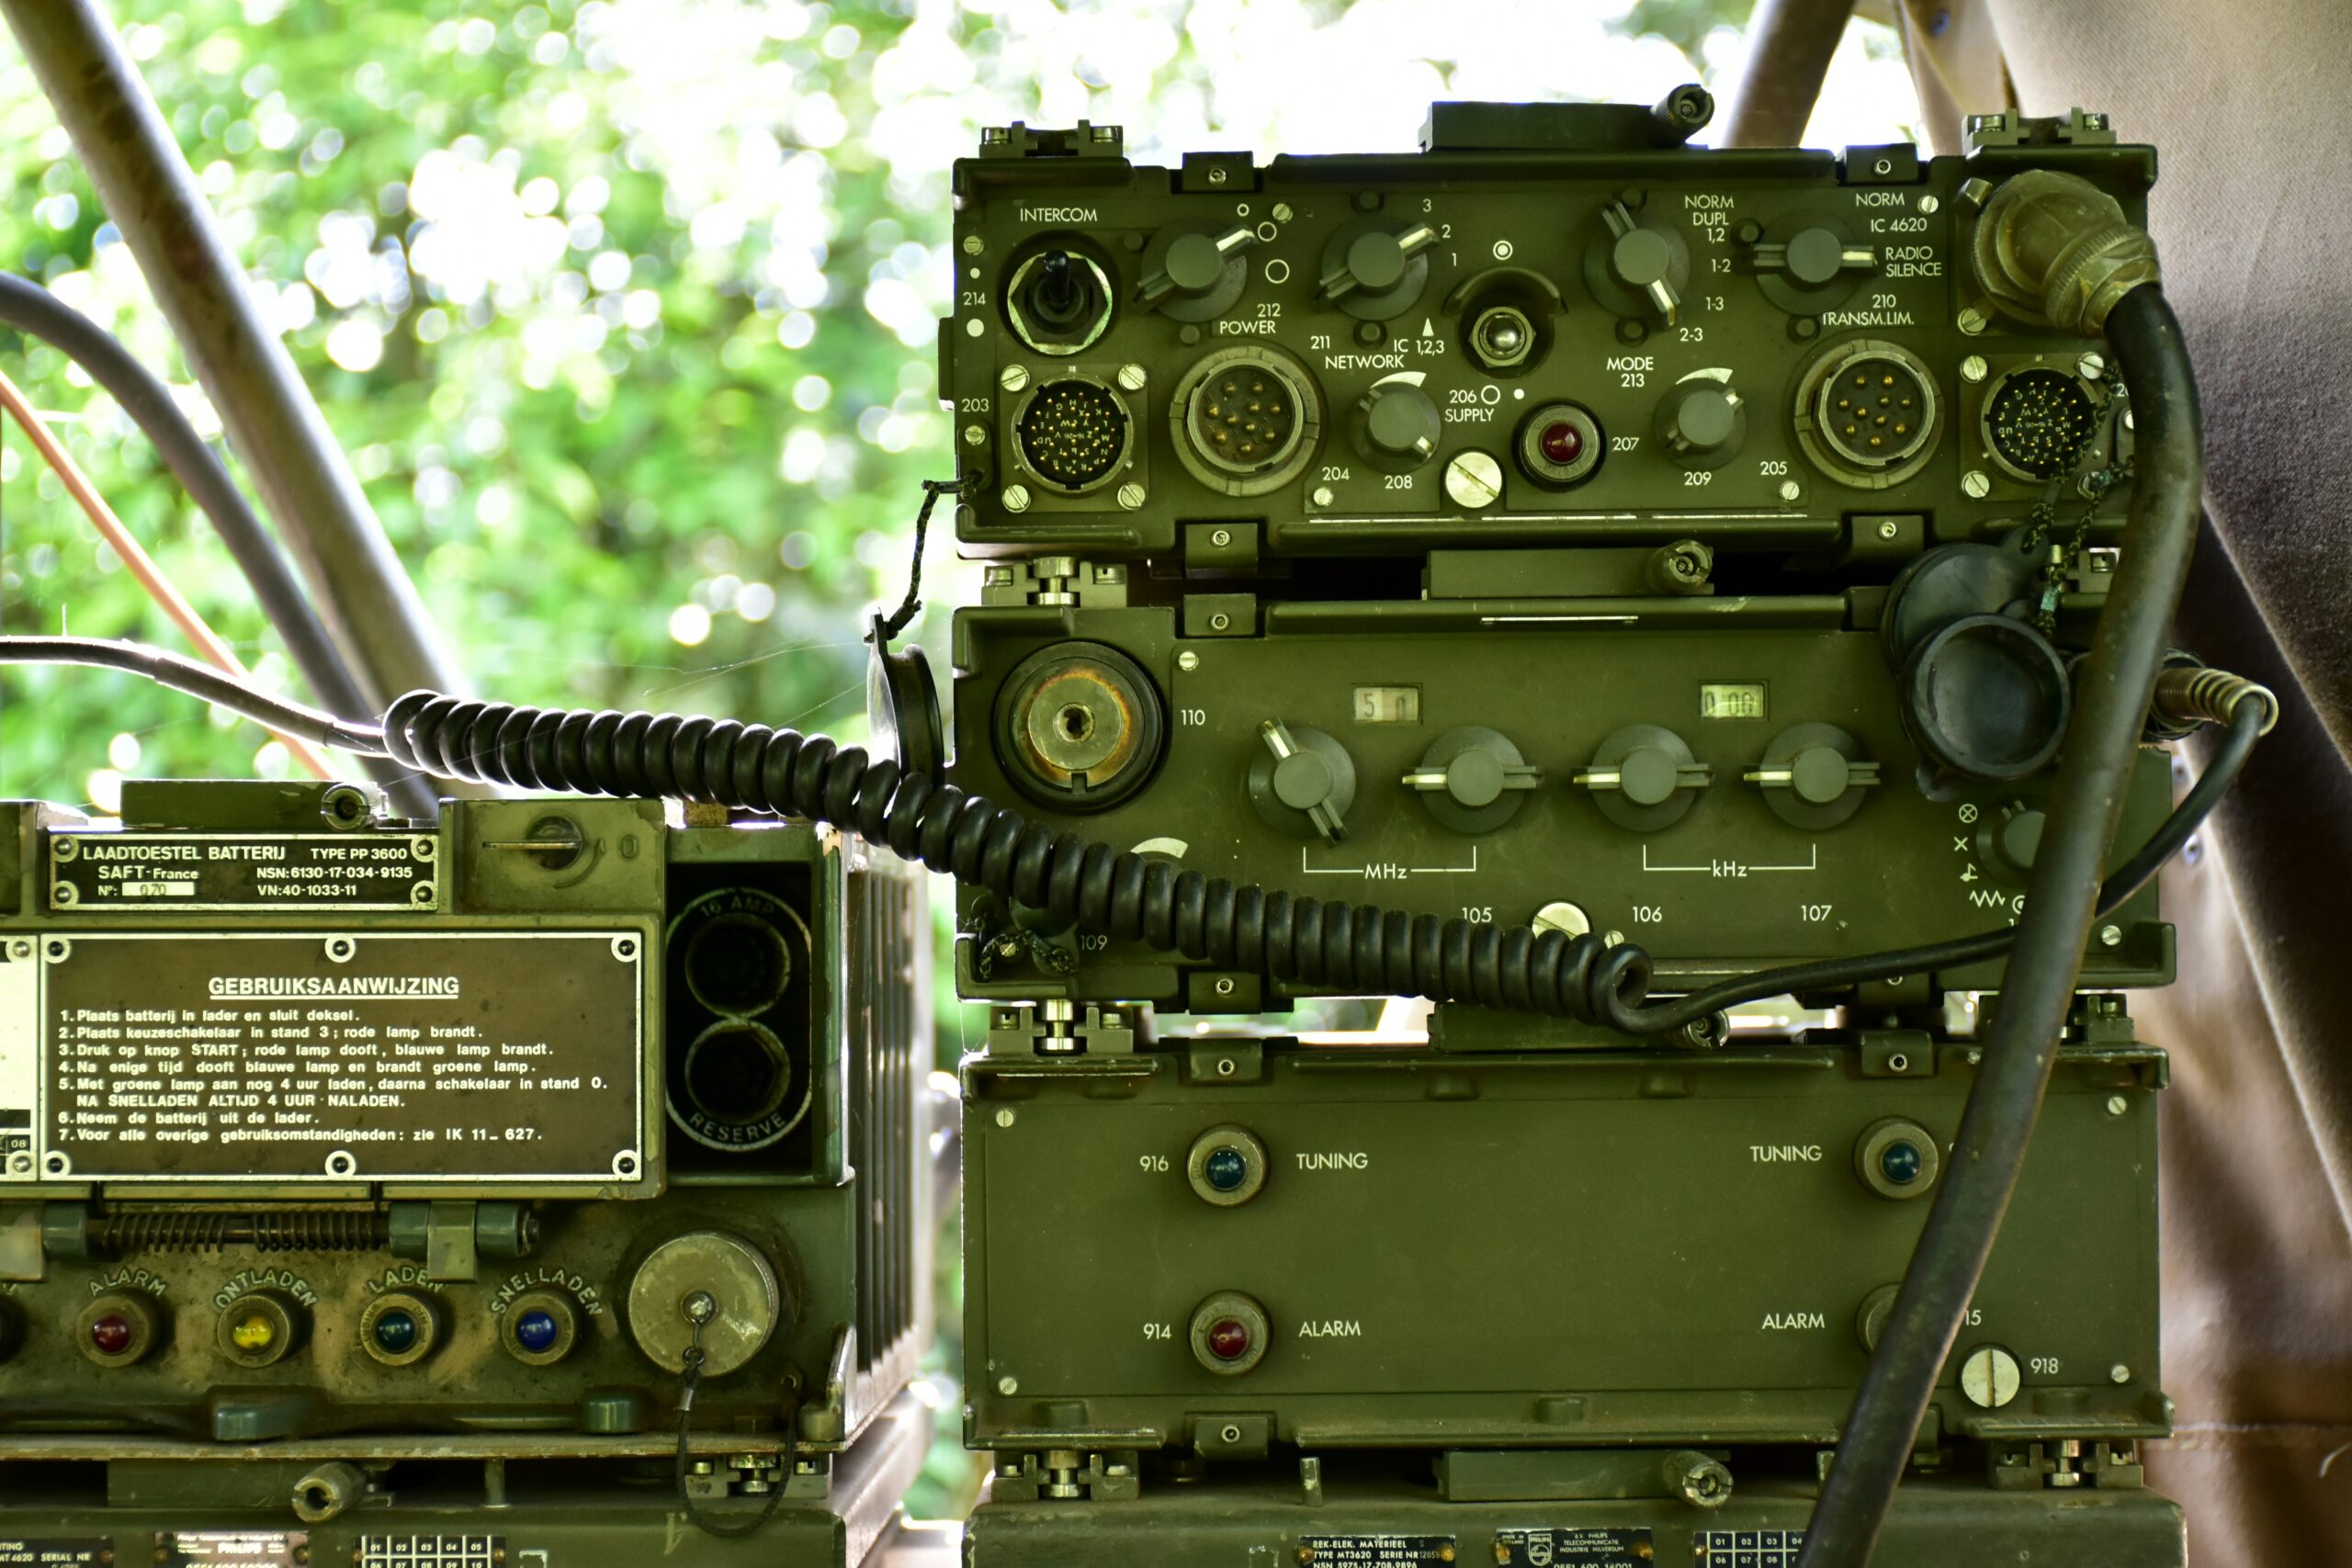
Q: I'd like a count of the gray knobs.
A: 11